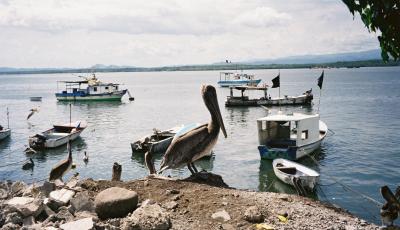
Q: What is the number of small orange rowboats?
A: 0